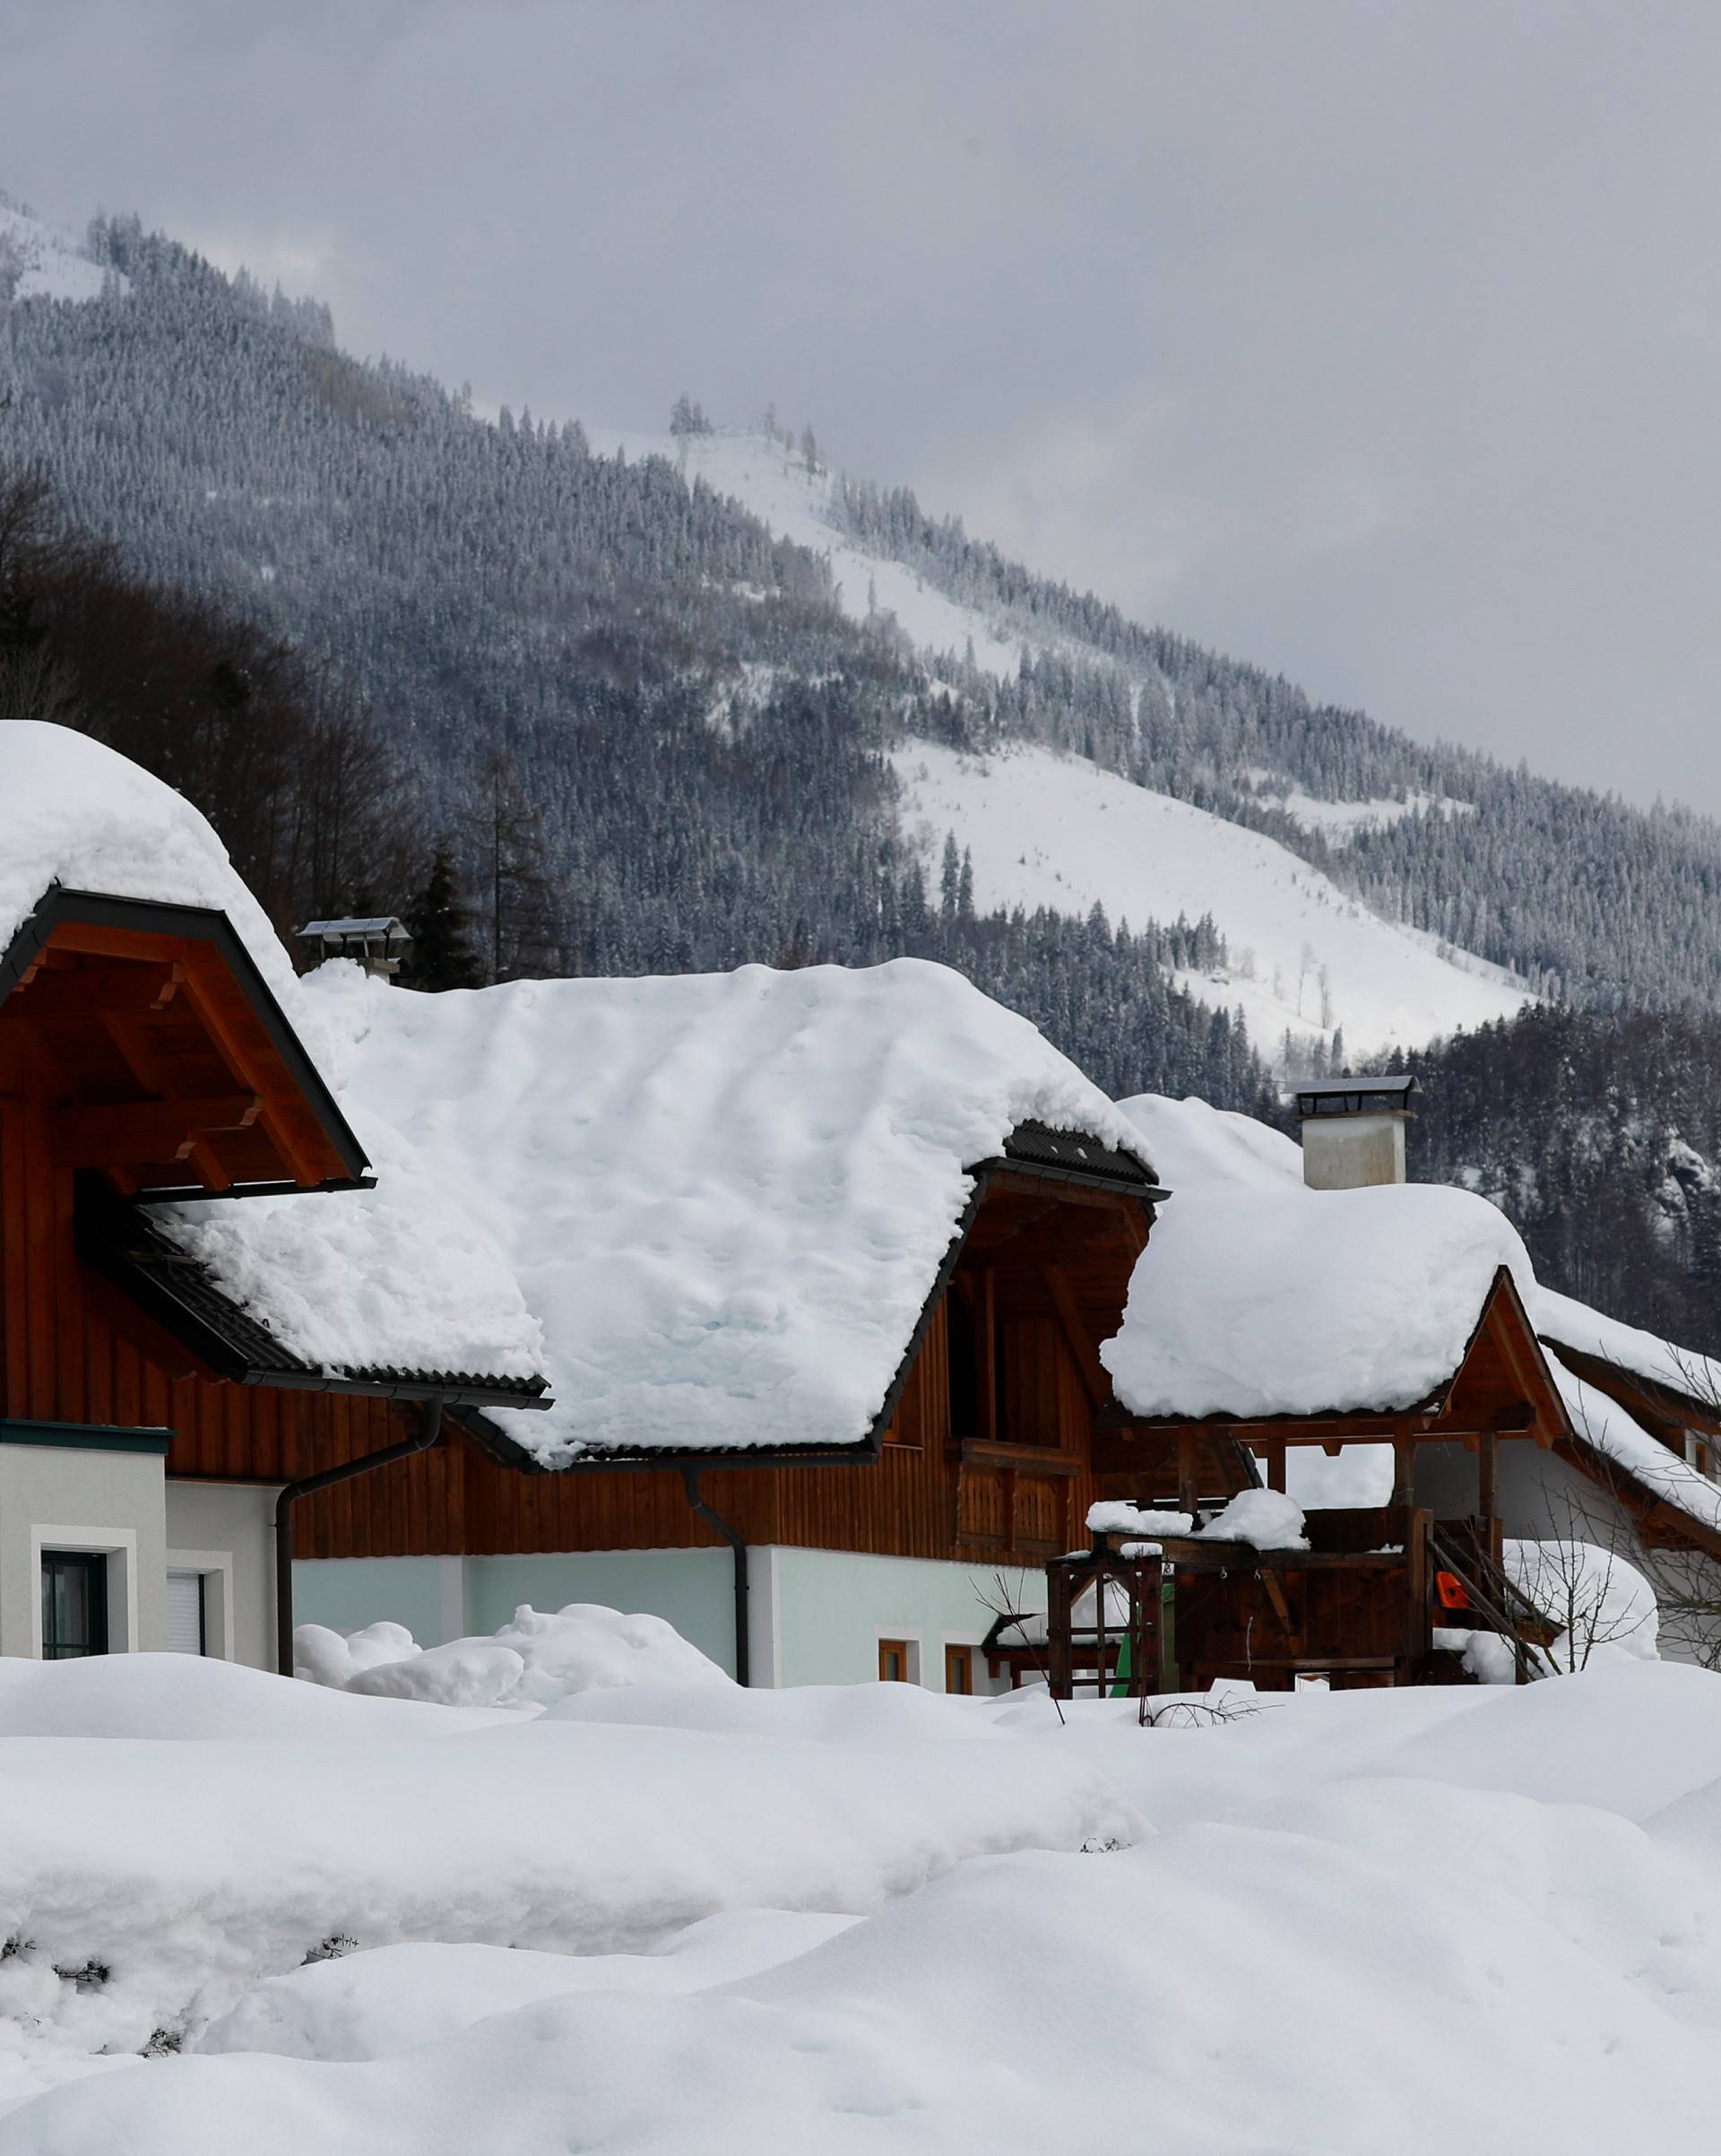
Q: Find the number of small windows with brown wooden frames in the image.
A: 2